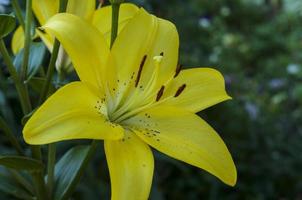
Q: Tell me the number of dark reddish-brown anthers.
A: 4